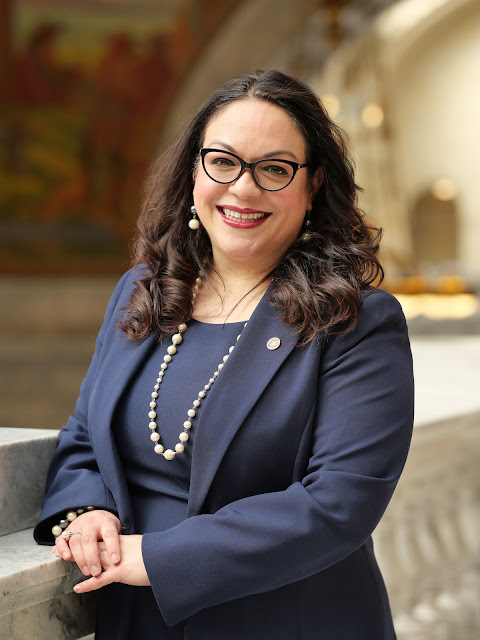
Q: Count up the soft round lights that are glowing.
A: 3